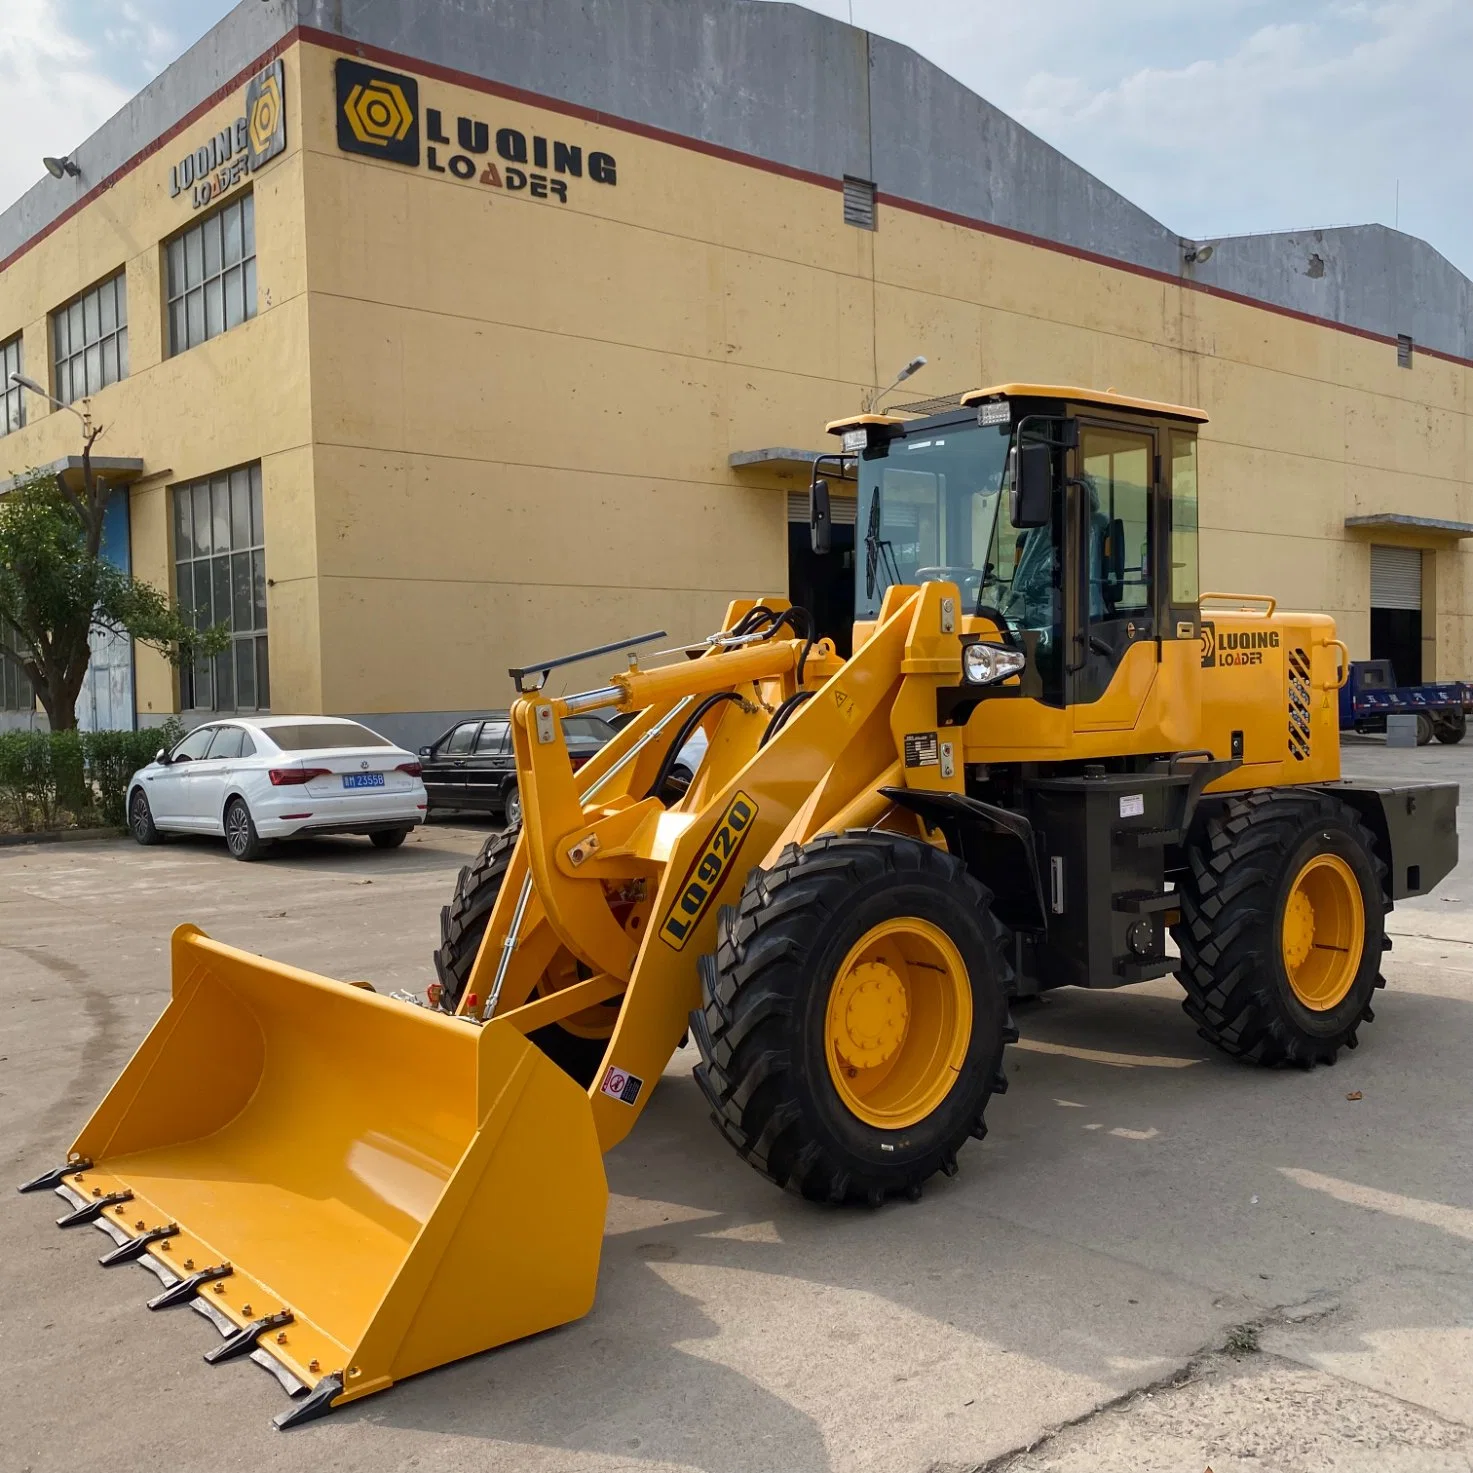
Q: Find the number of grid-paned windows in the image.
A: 5